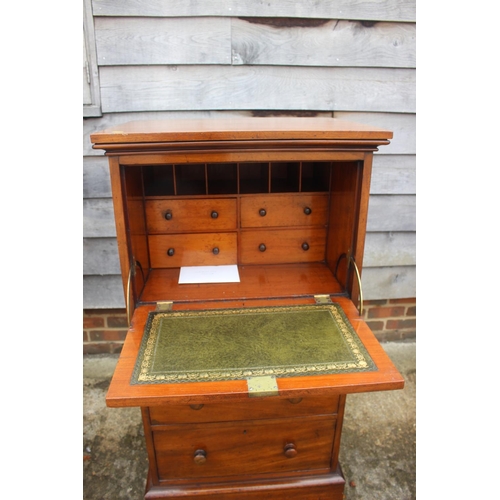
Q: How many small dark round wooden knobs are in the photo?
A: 8